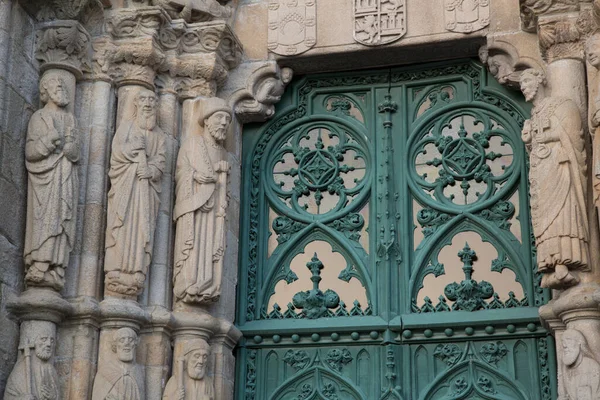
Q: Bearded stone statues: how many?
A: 8